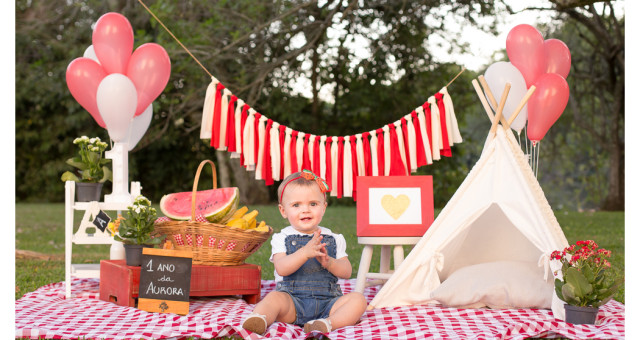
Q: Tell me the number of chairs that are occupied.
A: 0